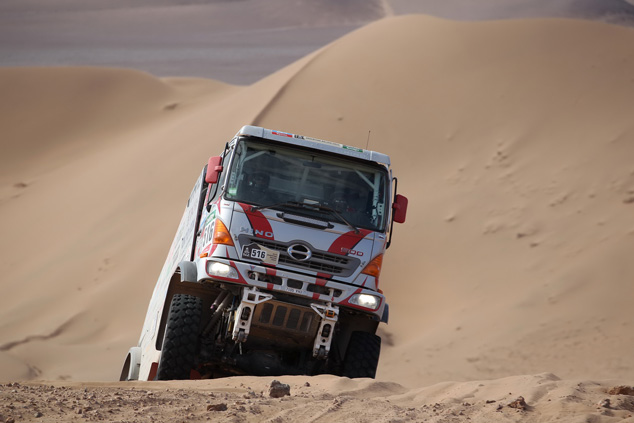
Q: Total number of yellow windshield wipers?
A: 0